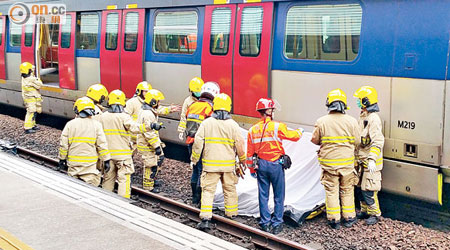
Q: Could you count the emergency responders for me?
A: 12